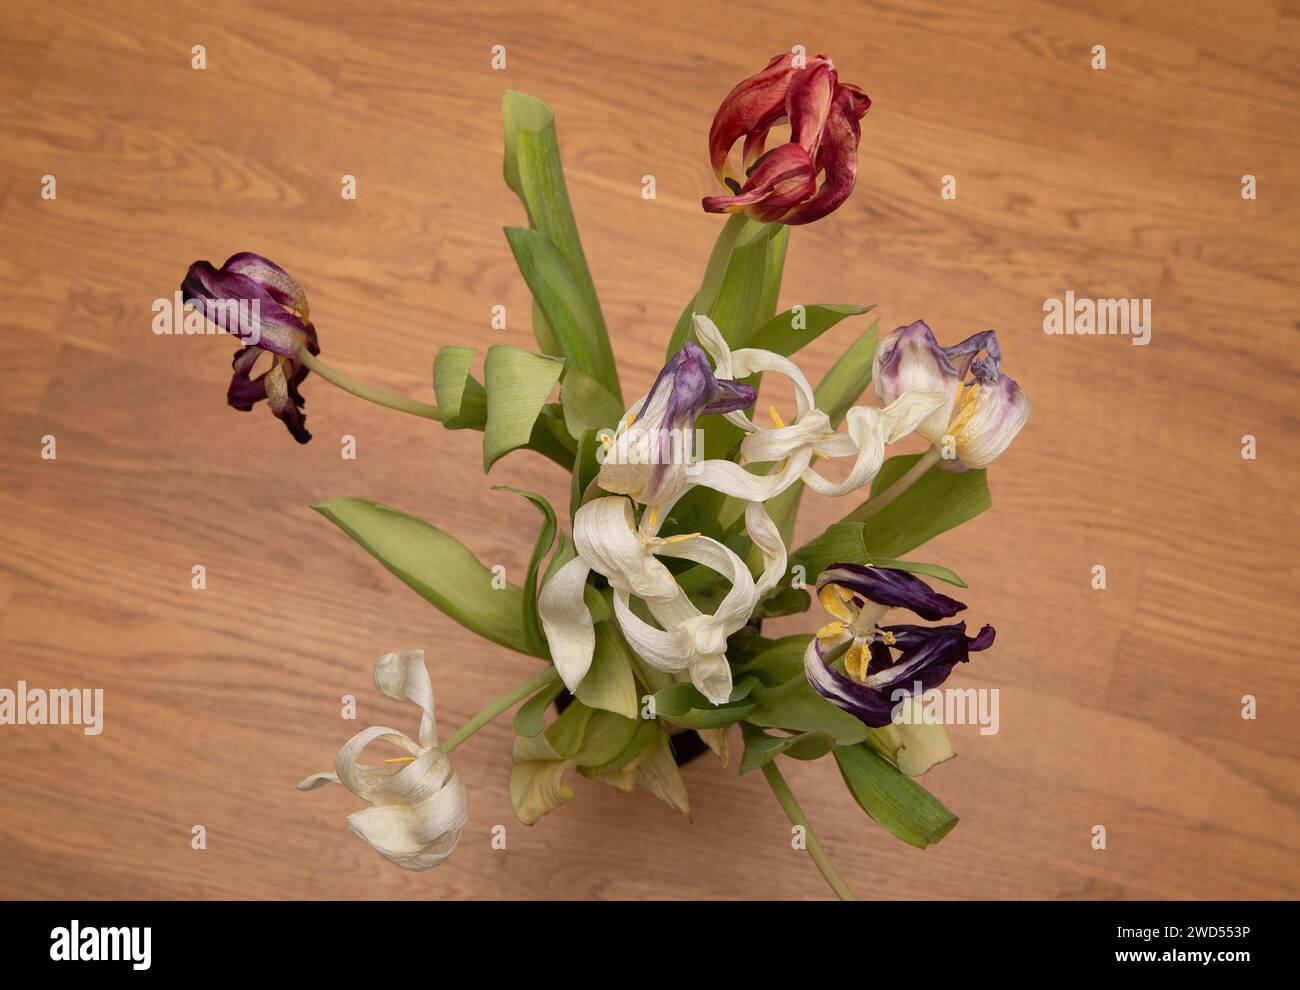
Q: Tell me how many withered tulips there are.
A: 8